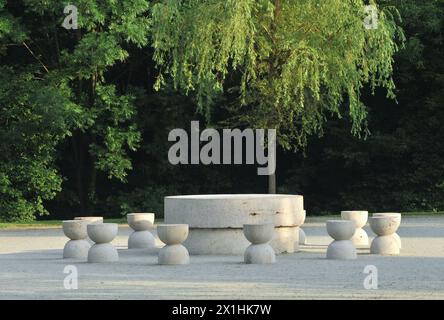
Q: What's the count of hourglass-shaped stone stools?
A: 11